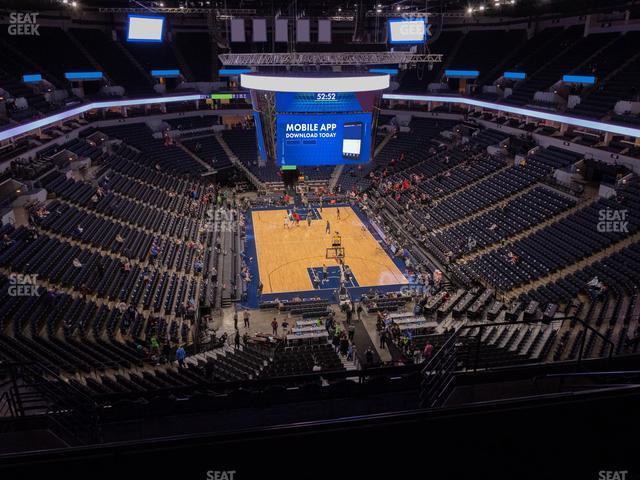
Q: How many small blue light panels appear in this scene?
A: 8